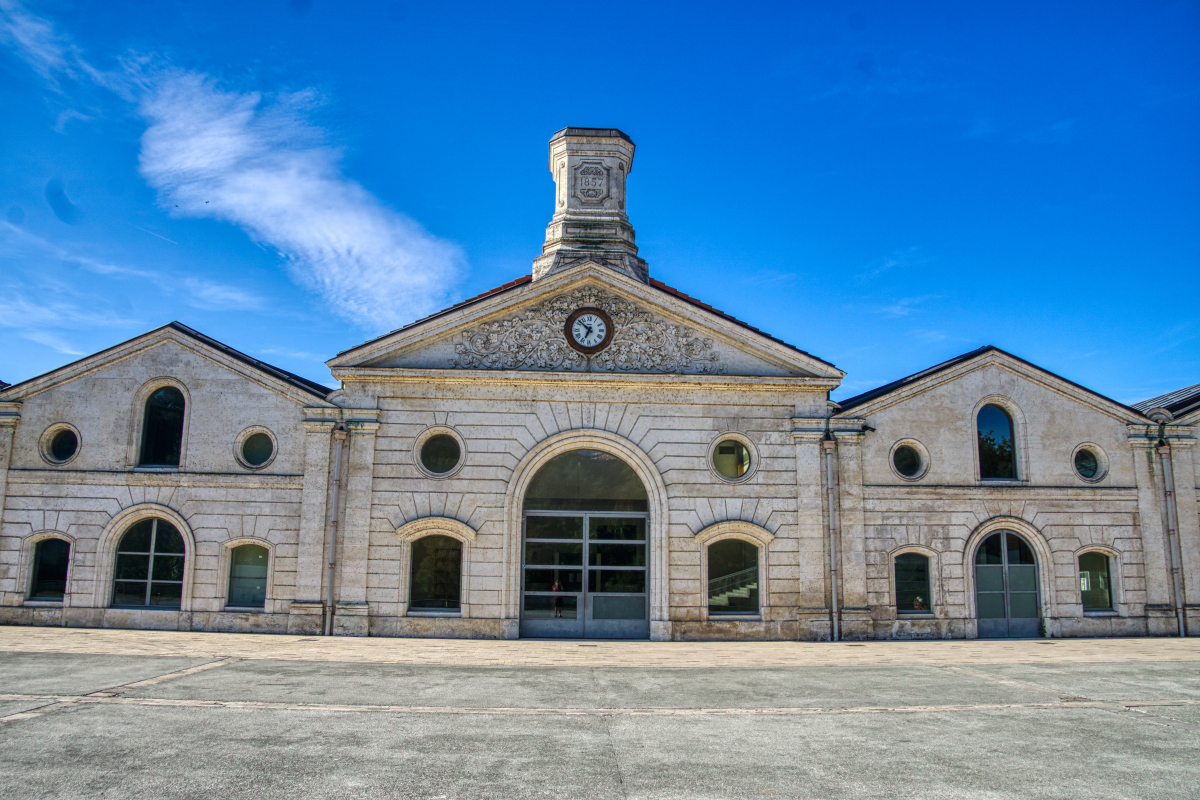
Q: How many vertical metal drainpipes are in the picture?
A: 3